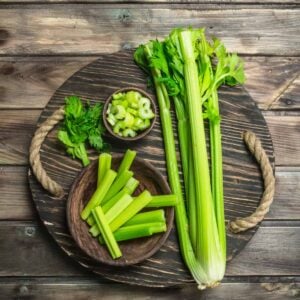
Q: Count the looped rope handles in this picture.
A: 2